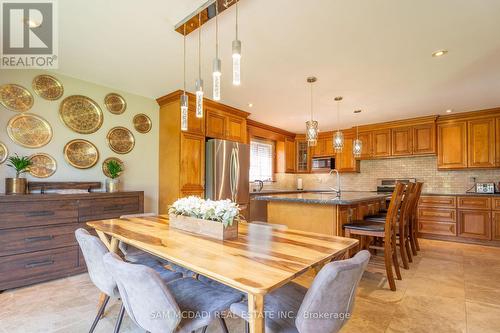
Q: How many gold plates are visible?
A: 11